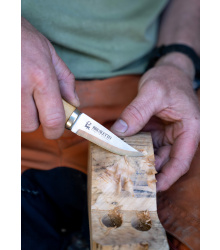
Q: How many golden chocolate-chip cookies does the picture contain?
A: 0